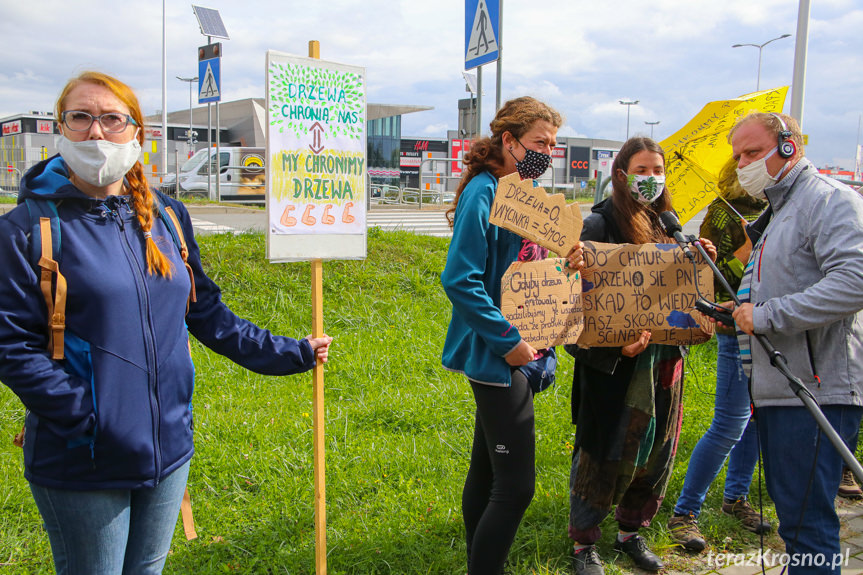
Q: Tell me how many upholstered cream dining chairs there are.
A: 0